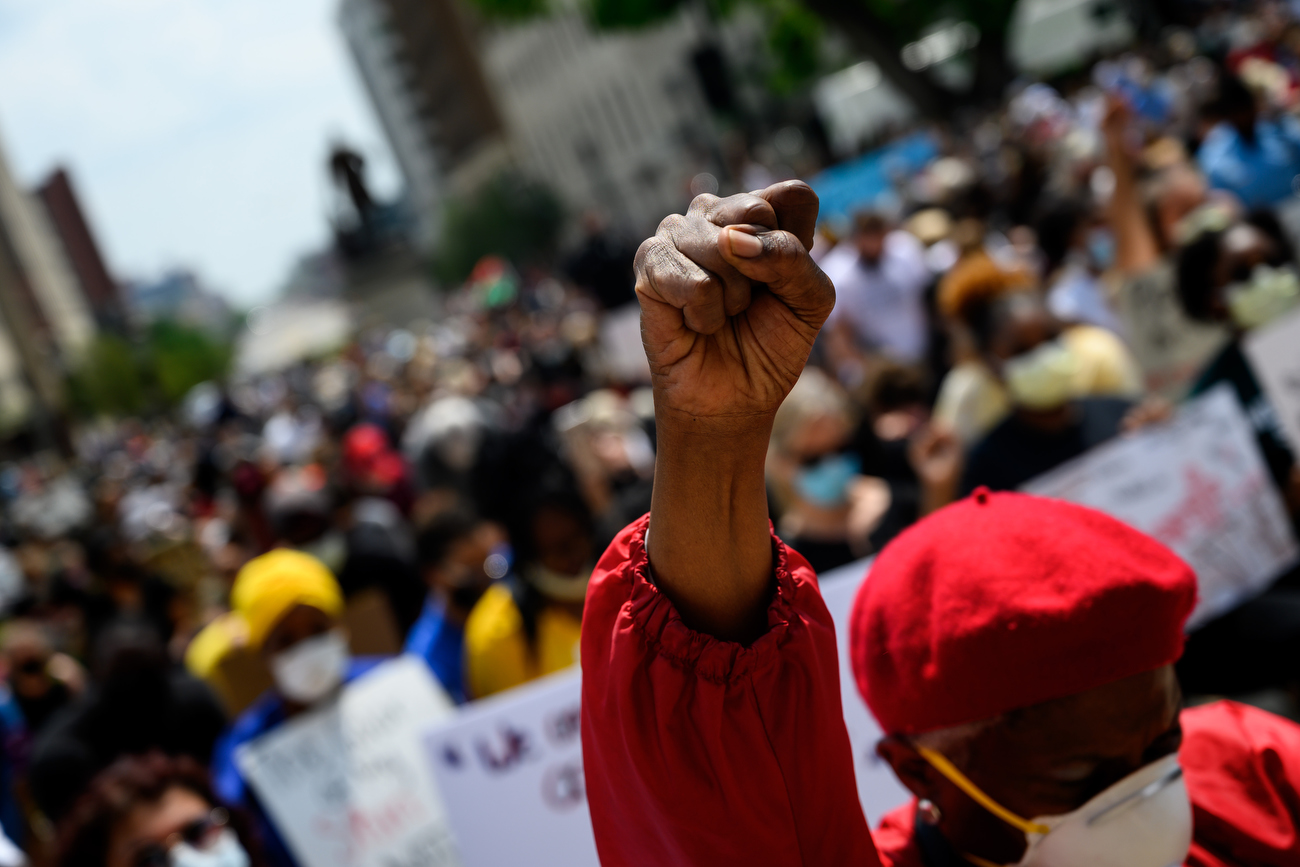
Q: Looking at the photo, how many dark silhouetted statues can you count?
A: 1